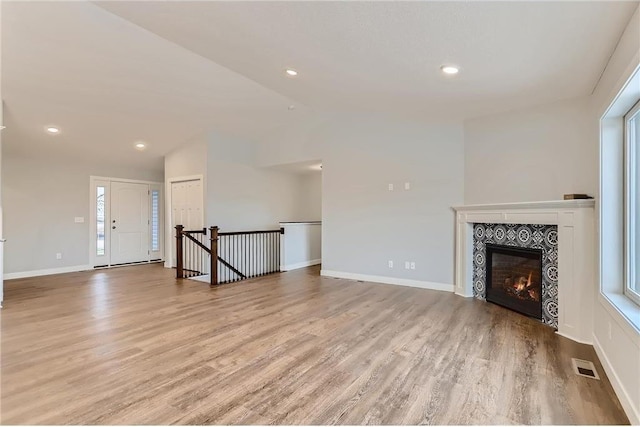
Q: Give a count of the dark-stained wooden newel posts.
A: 2